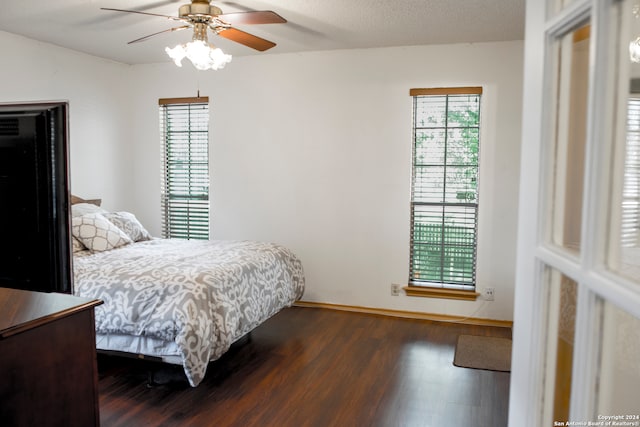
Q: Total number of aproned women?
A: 0